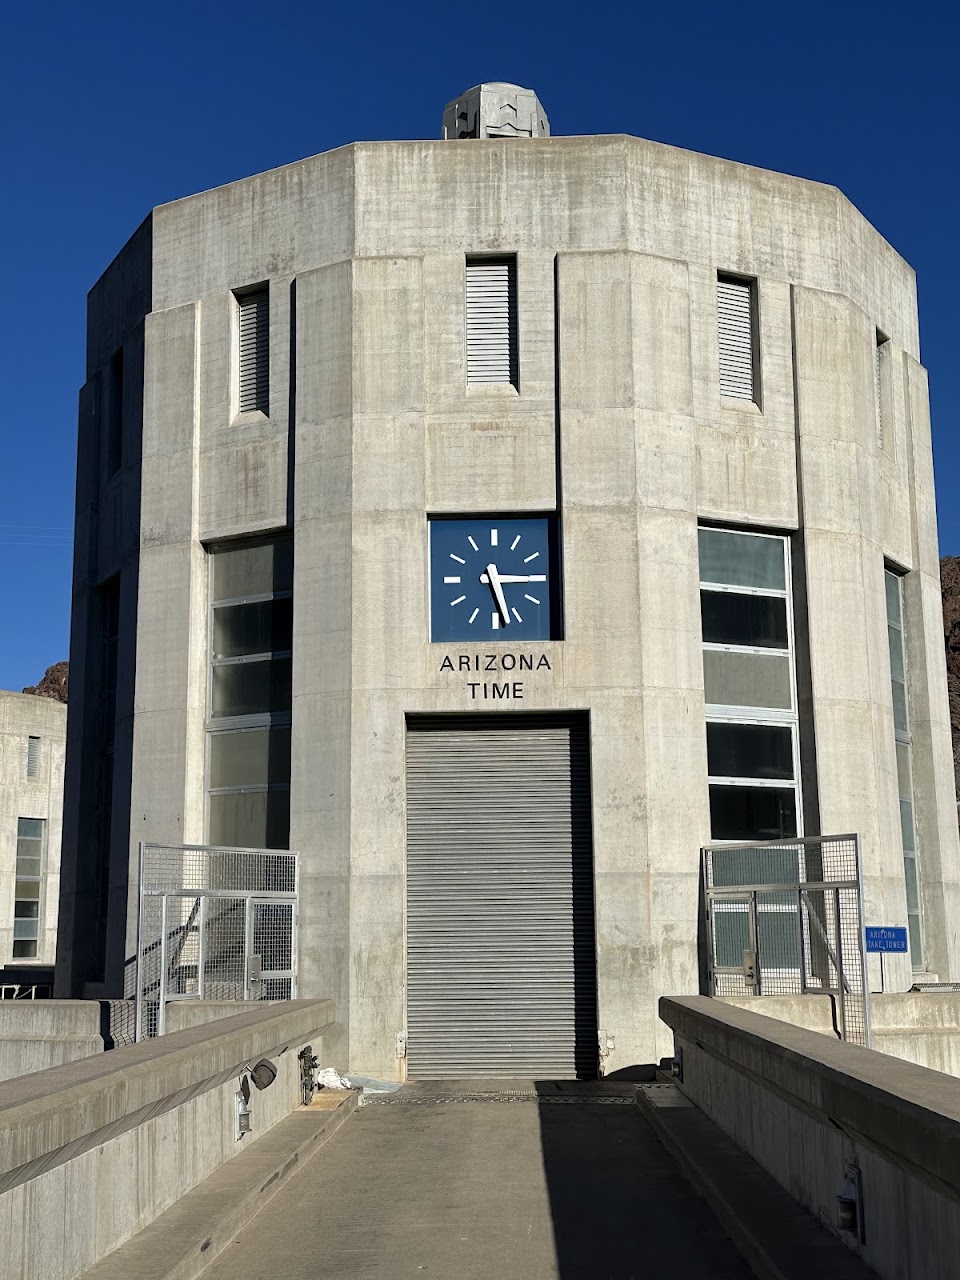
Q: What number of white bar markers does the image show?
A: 12